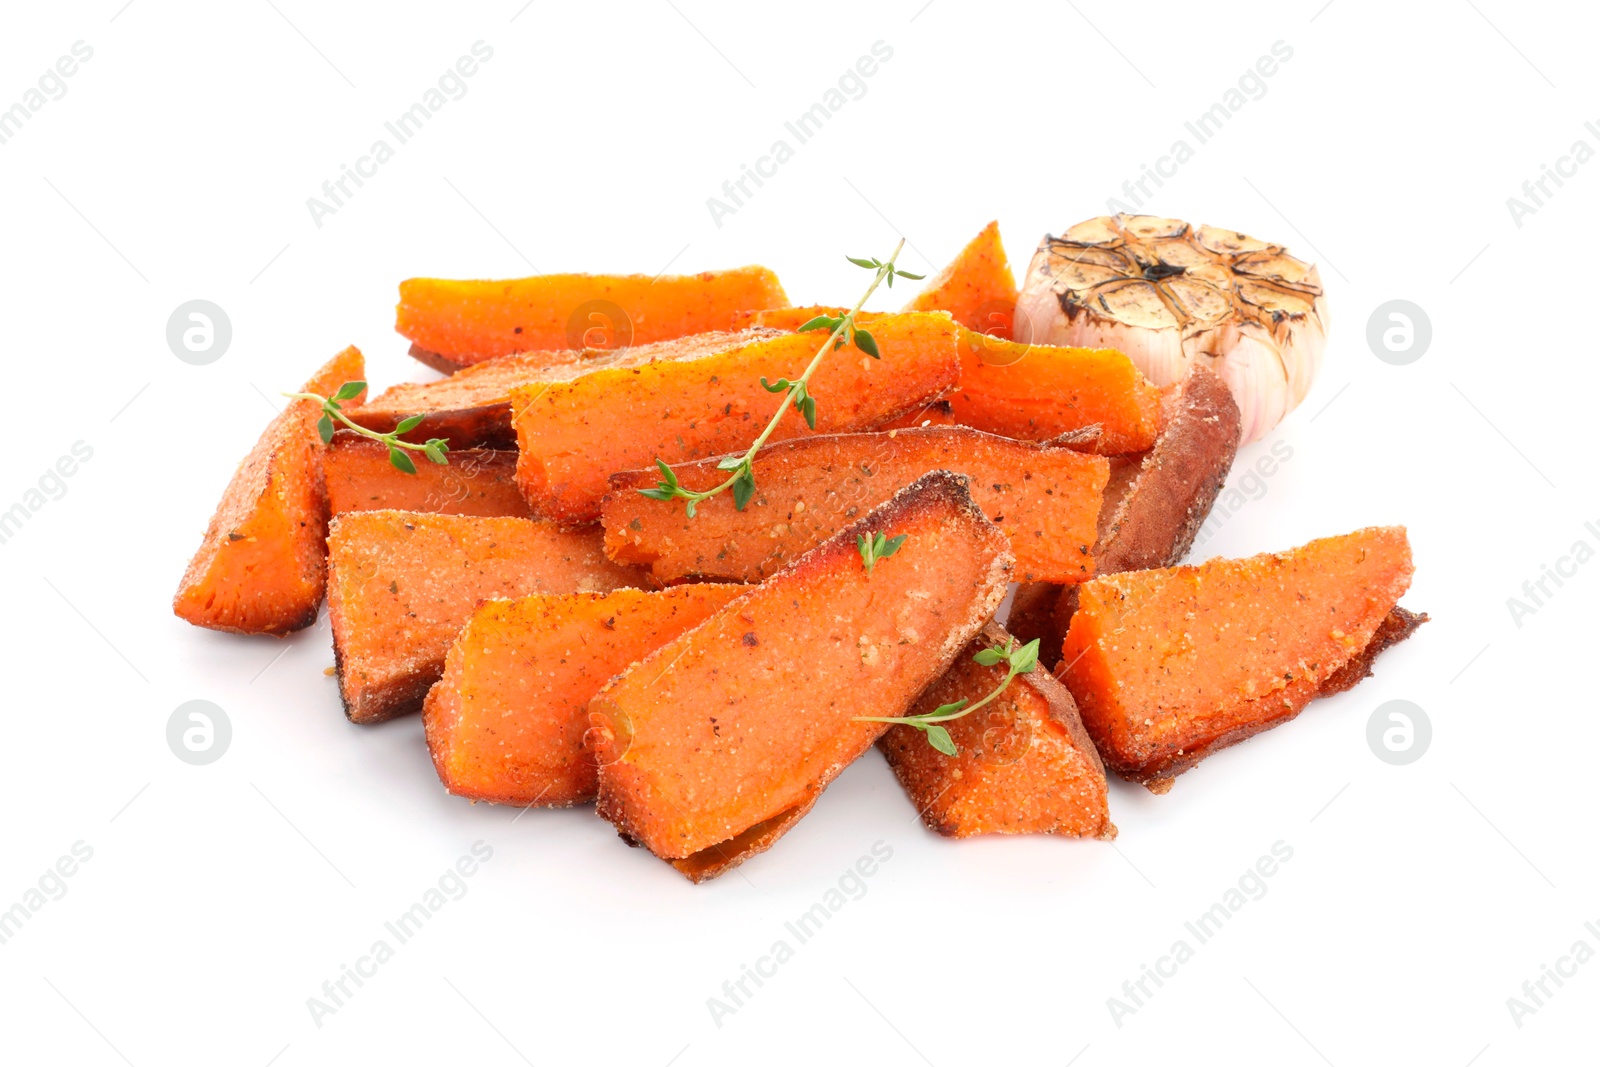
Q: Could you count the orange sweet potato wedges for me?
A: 14